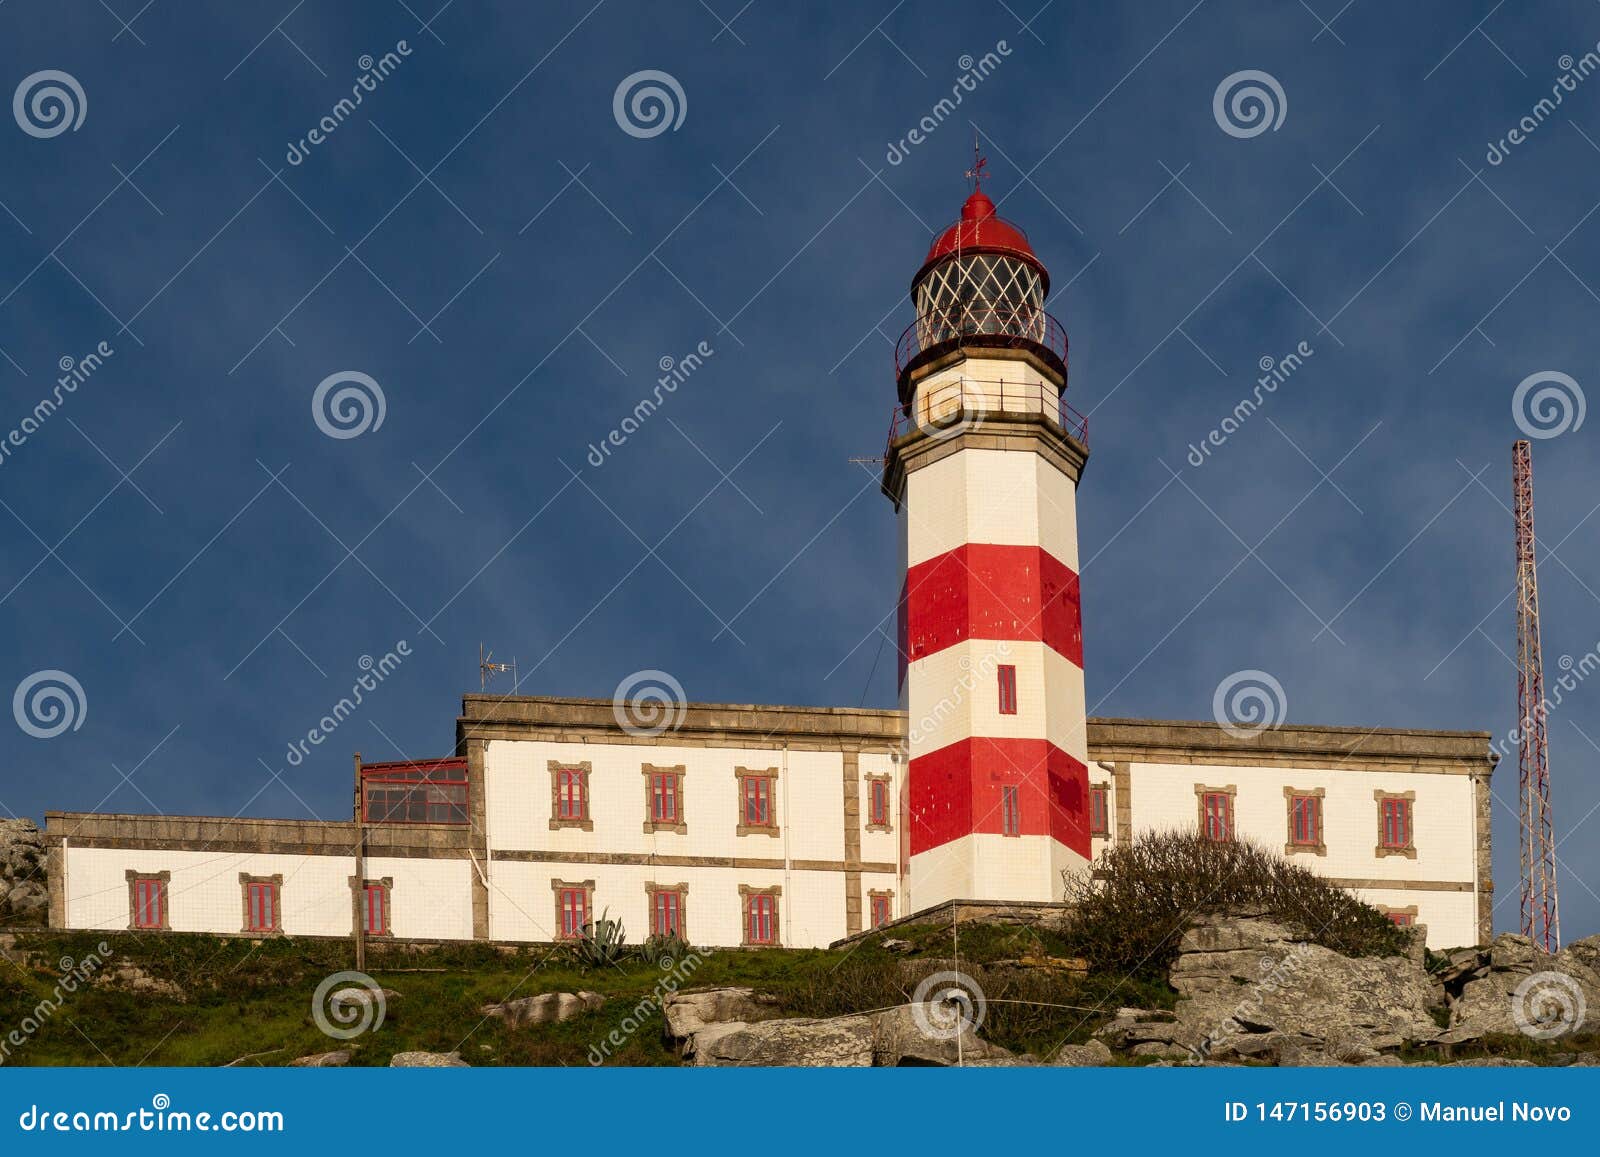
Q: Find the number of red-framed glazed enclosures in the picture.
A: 1